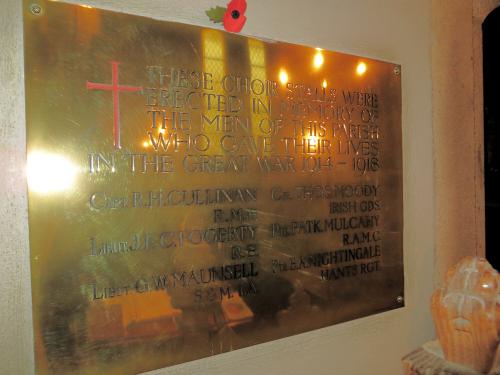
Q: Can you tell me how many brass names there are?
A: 6